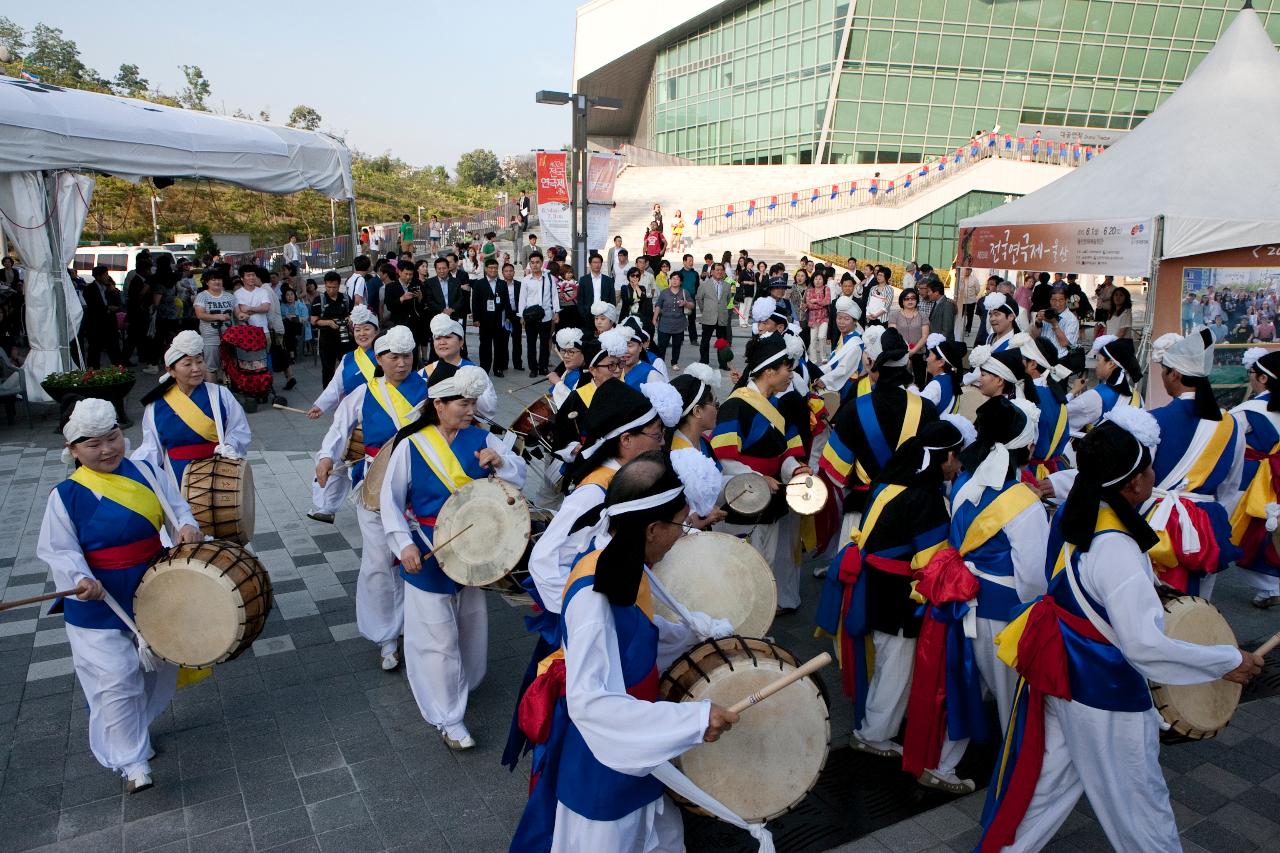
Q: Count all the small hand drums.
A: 2